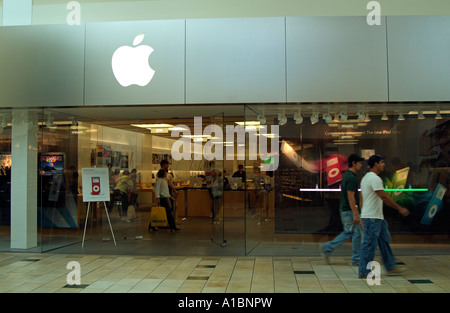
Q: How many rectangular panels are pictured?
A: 5